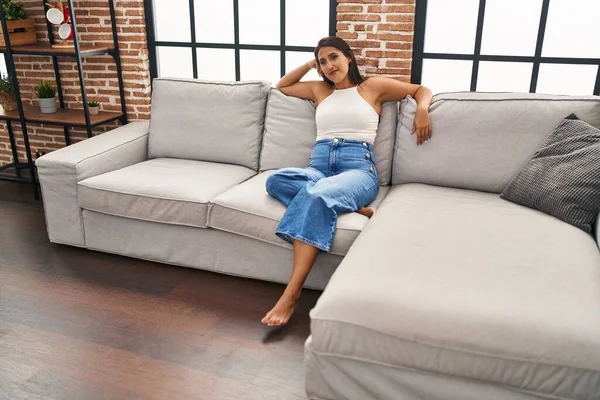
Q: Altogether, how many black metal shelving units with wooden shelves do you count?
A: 1